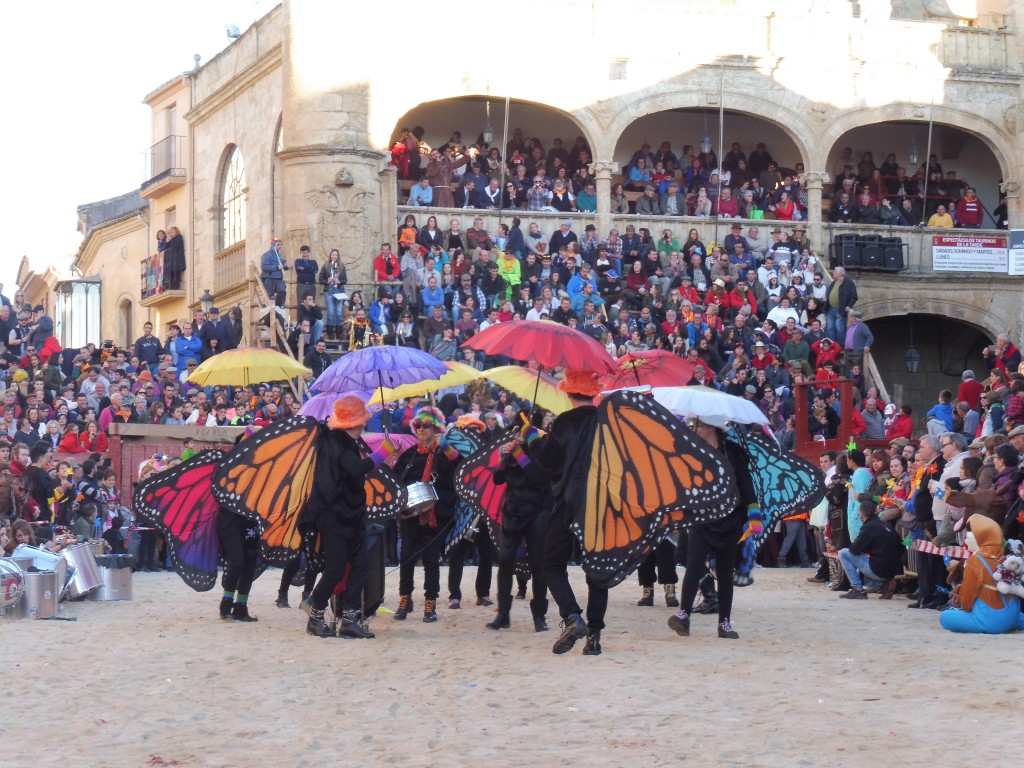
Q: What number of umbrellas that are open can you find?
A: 9